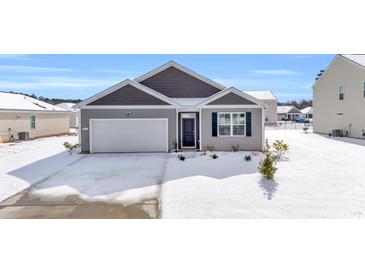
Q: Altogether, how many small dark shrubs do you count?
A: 3